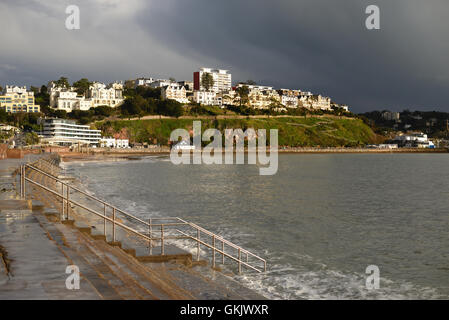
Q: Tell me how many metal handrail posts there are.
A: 14